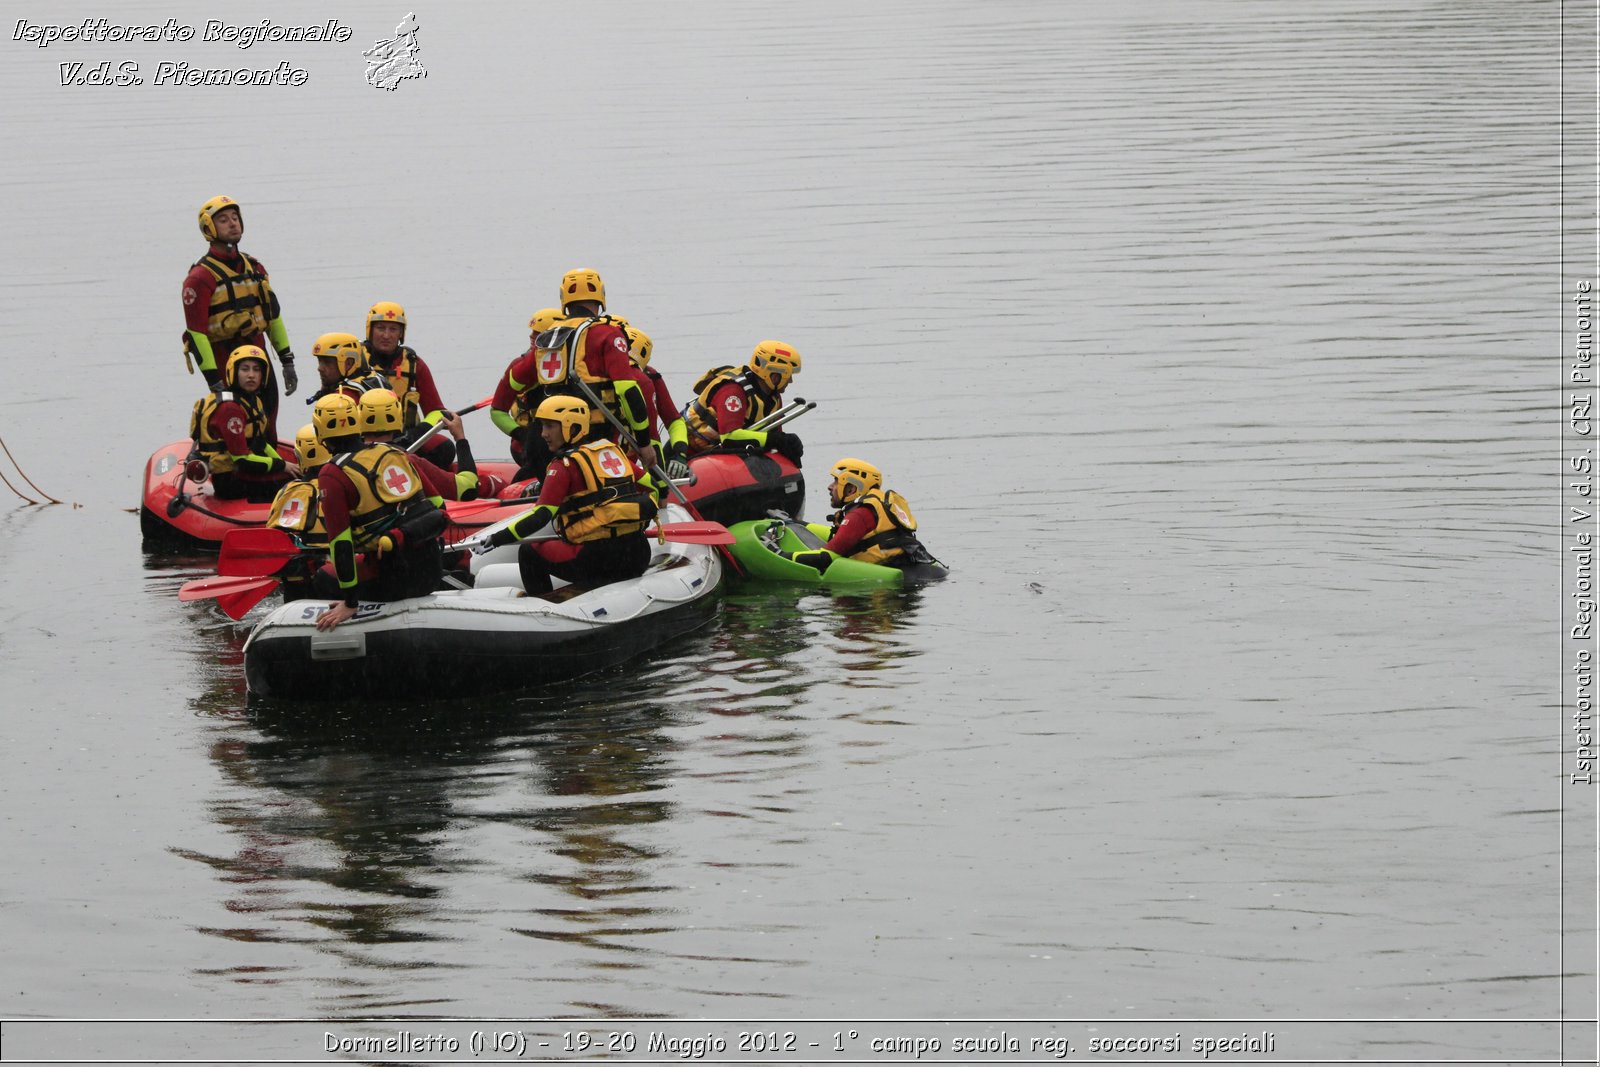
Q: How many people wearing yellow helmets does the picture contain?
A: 14